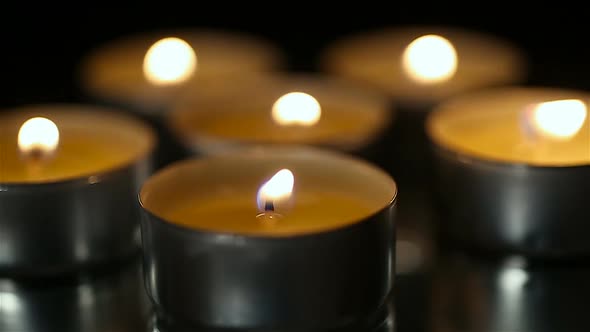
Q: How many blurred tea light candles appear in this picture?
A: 5